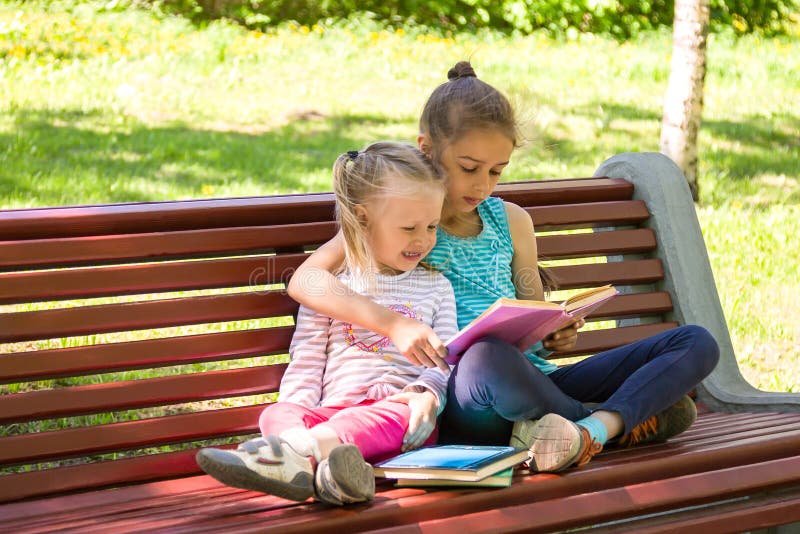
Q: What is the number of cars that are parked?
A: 0